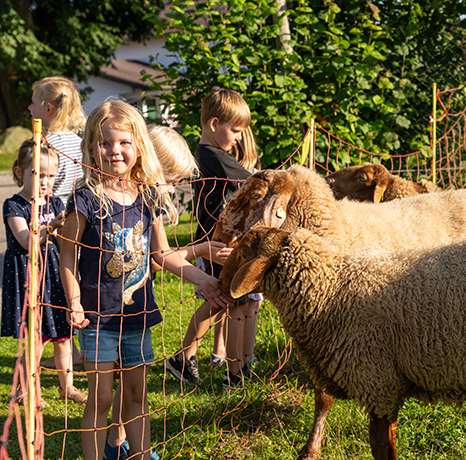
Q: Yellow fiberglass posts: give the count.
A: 3